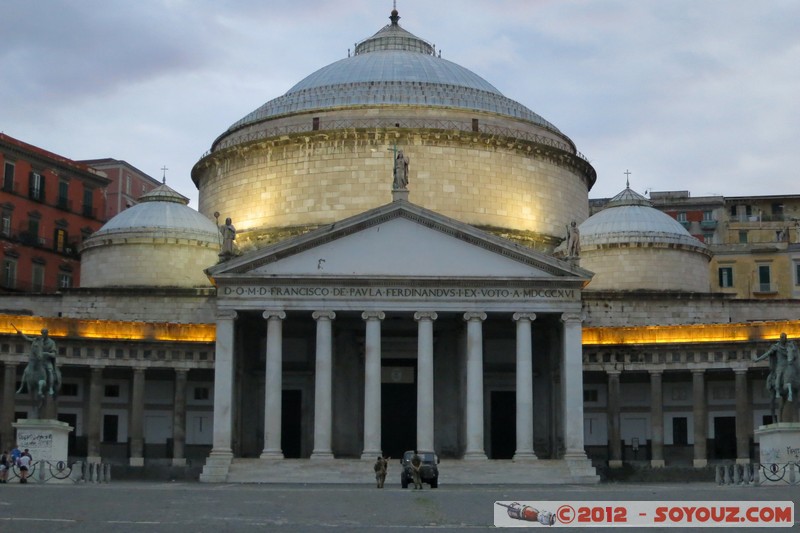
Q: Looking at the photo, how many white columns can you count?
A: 8